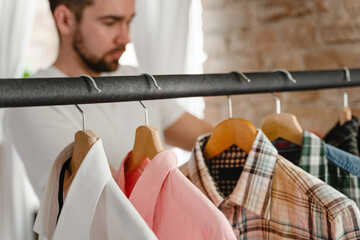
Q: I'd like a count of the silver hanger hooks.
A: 5